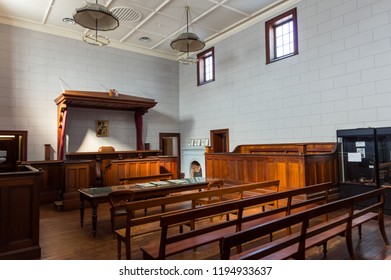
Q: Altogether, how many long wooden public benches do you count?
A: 3